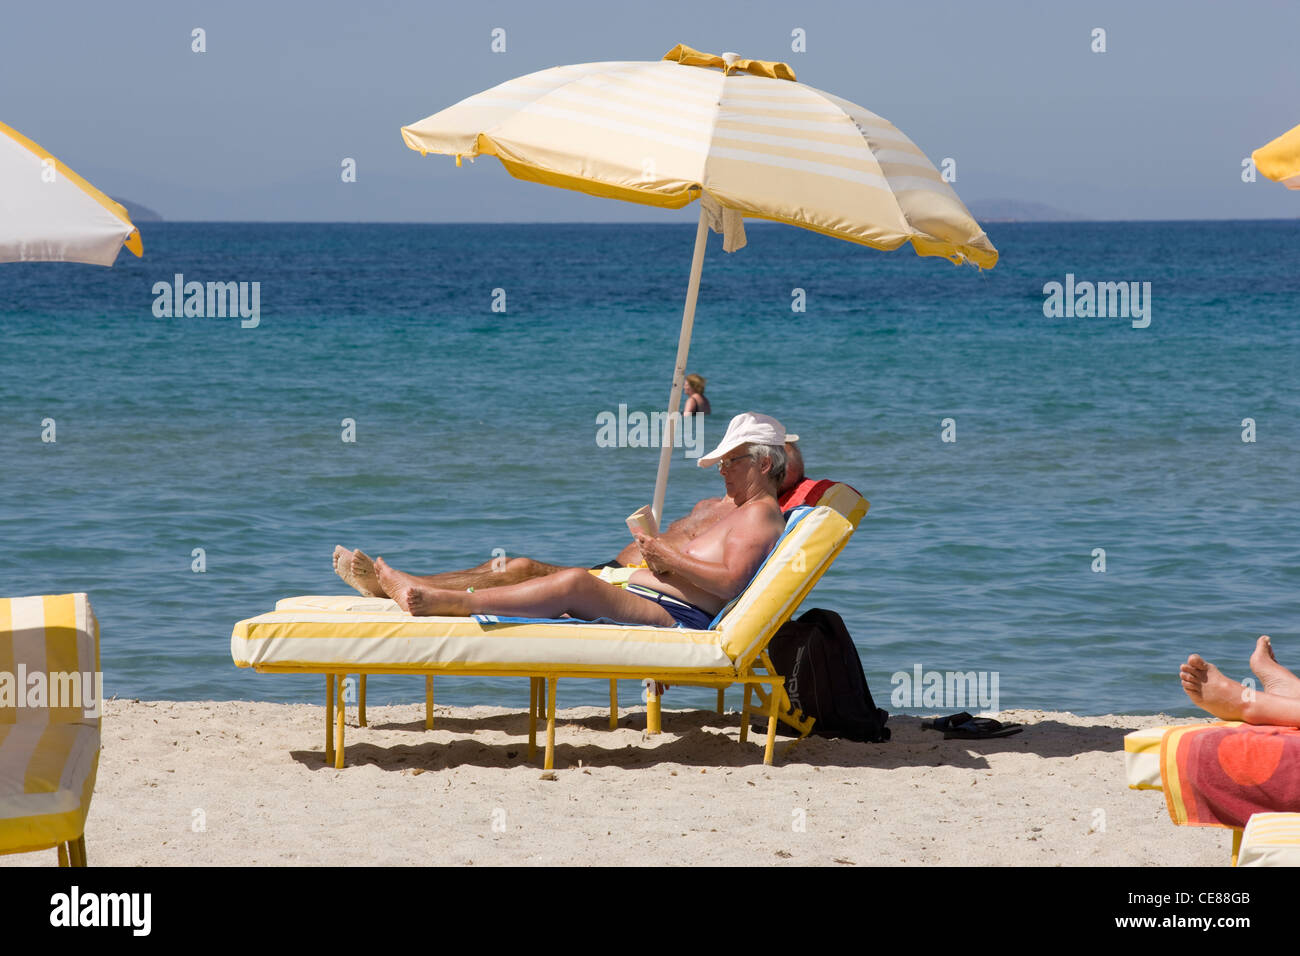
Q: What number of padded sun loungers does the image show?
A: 5